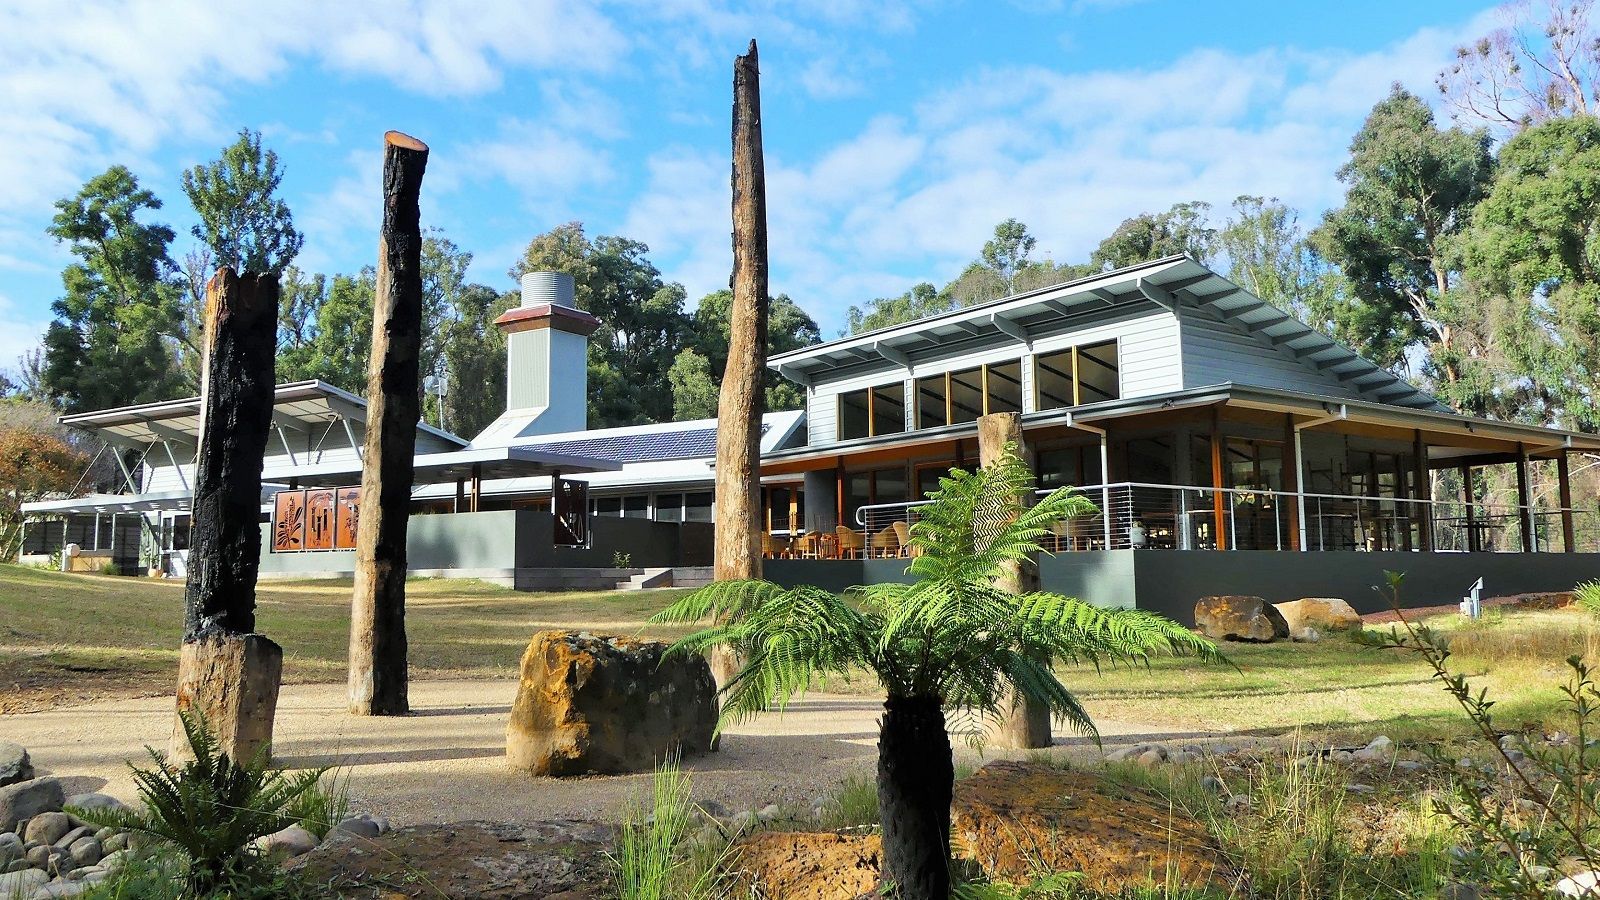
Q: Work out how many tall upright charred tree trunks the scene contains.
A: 3